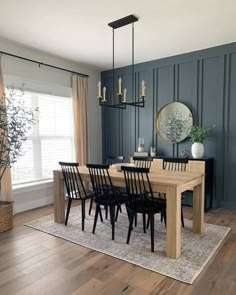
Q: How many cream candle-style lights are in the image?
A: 5